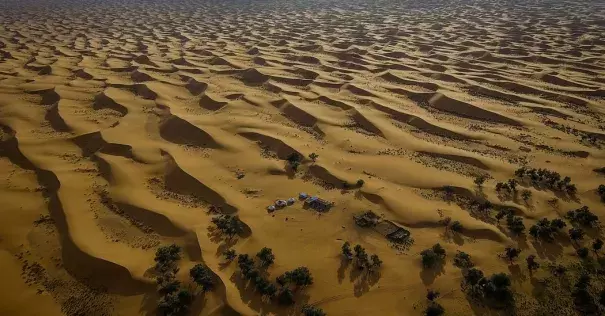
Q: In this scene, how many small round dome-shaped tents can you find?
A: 4